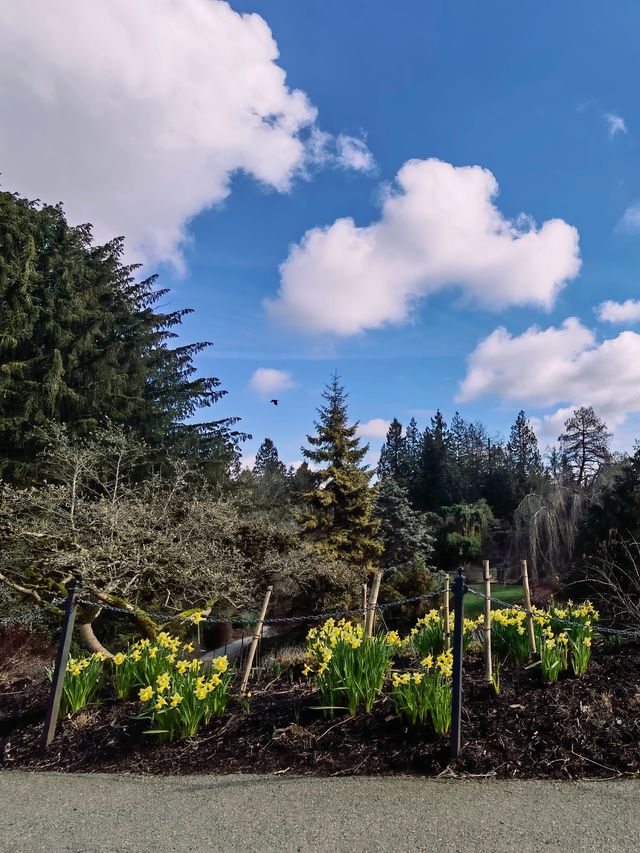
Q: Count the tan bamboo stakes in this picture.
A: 6